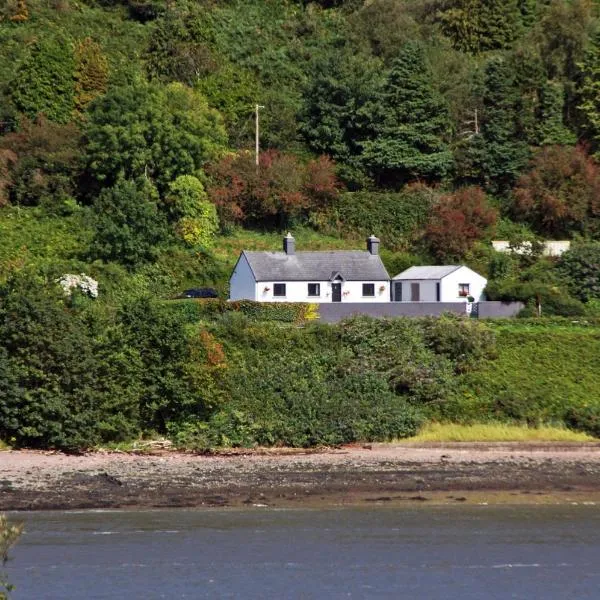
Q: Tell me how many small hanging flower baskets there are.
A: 2